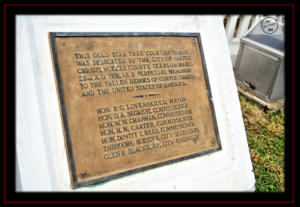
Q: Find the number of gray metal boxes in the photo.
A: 1